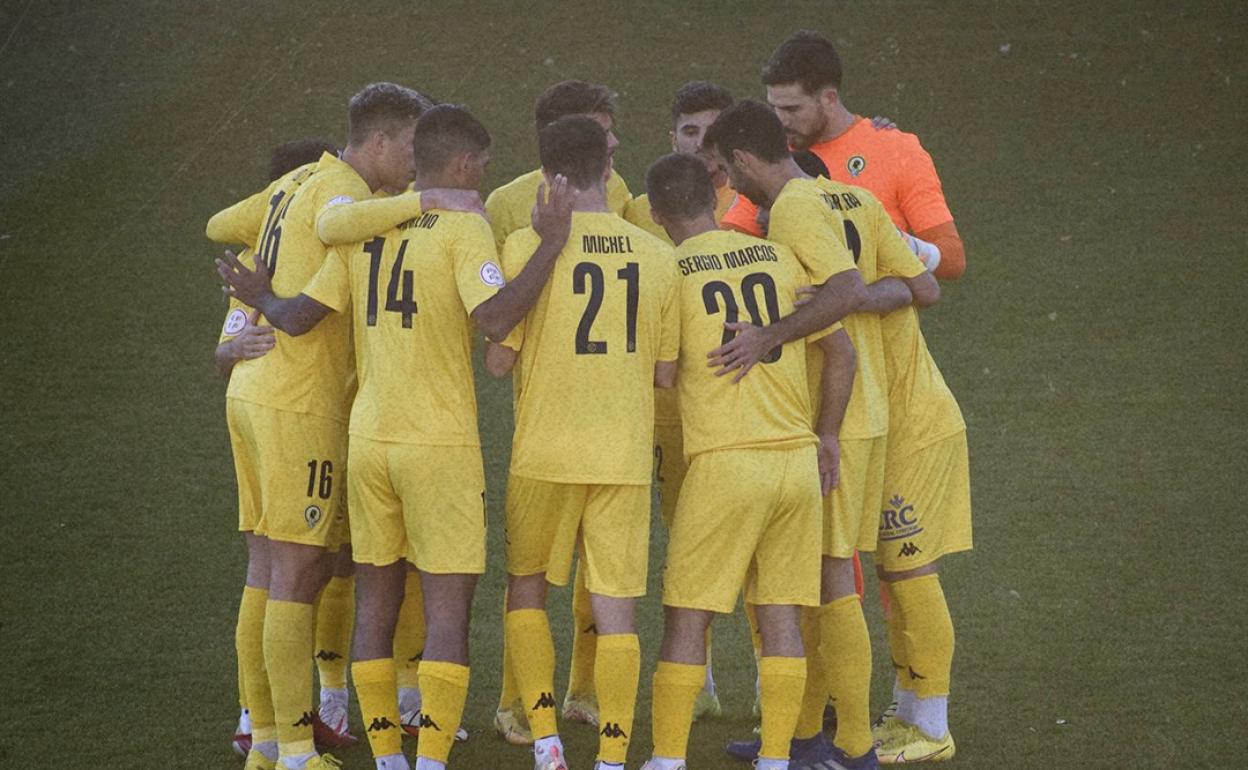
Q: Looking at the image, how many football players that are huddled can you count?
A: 11